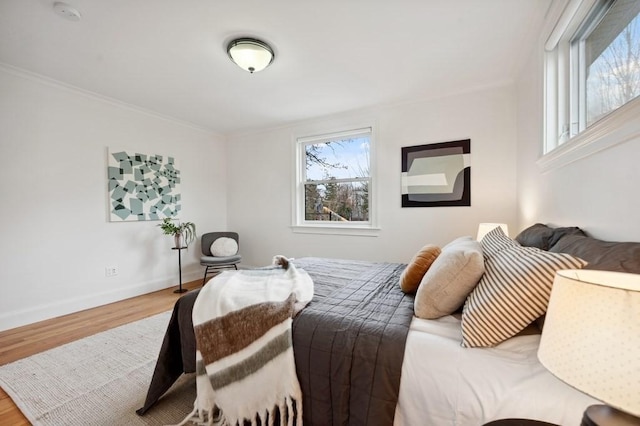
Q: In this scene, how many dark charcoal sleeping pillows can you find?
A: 2